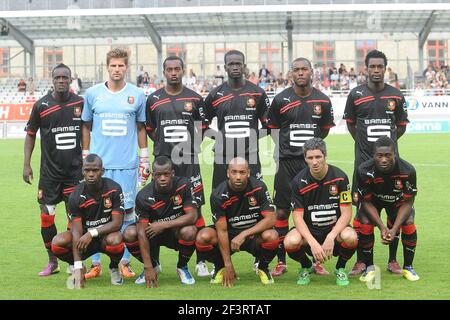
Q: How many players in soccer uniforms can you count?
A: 11